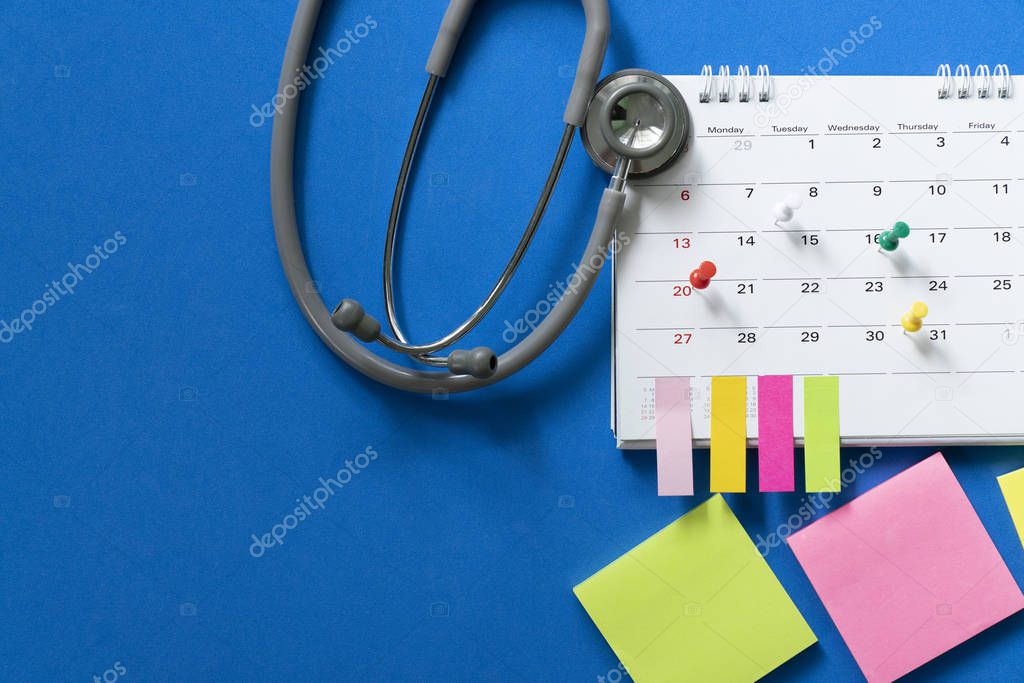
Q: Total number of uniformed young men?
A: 0